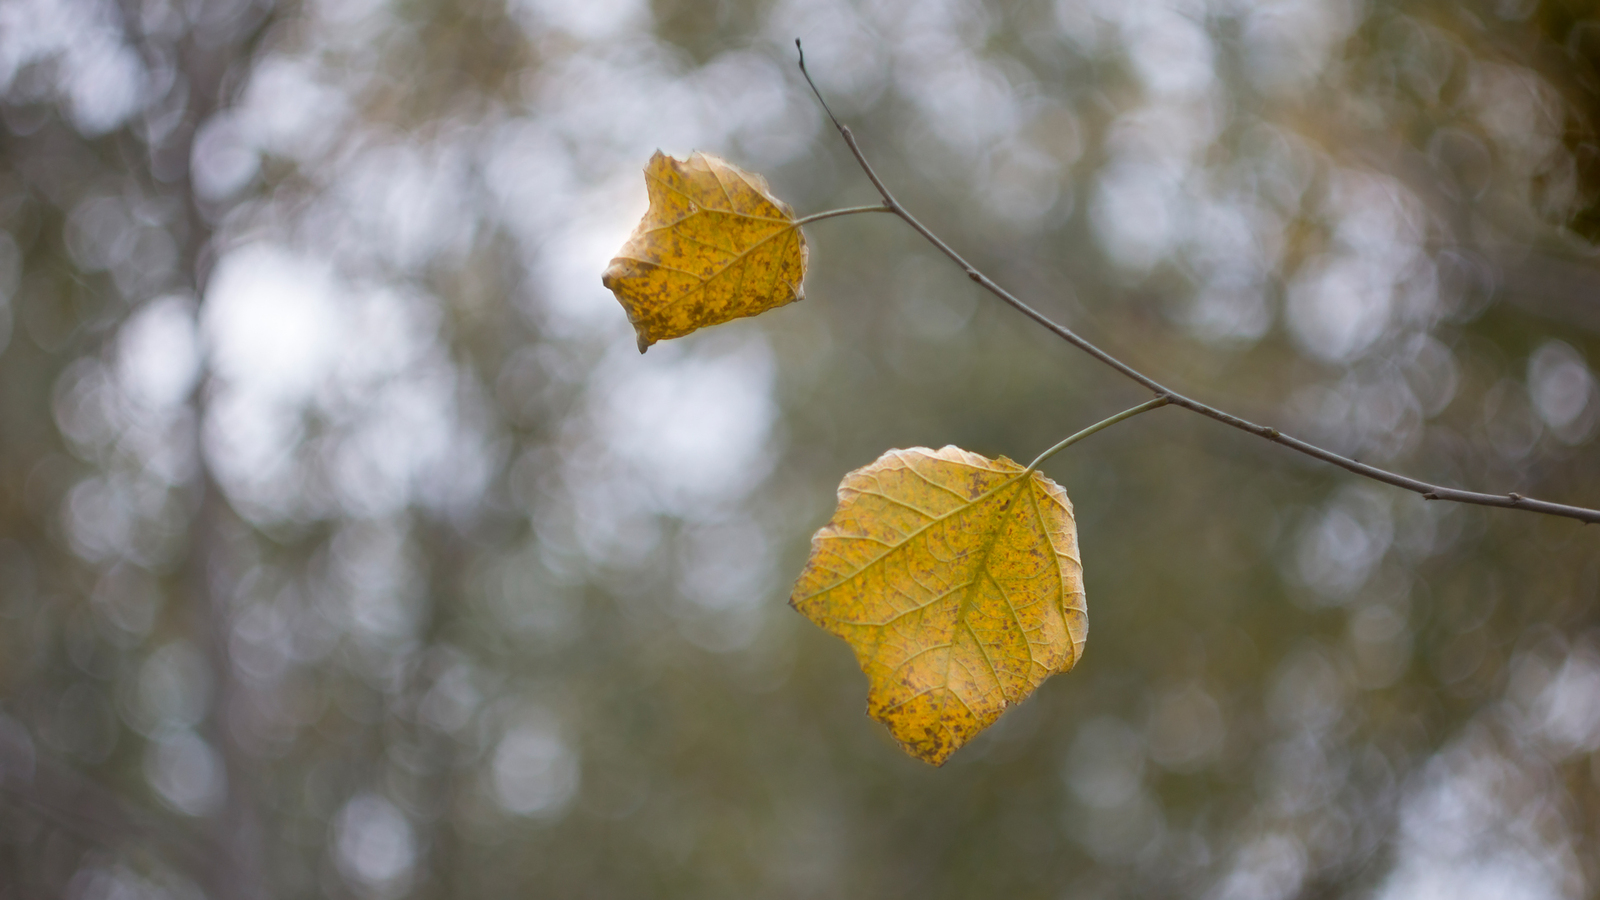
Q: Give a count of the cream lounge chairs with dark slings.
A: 0